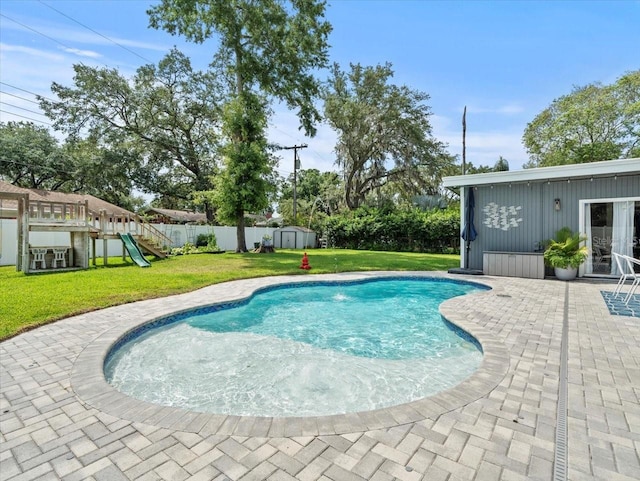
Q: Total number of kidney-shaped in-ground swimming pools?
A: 1